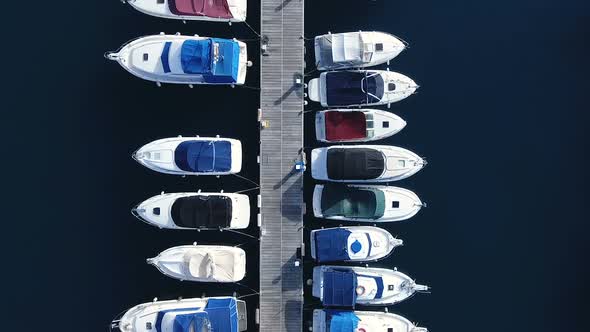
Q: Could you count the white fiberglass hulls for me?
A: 14